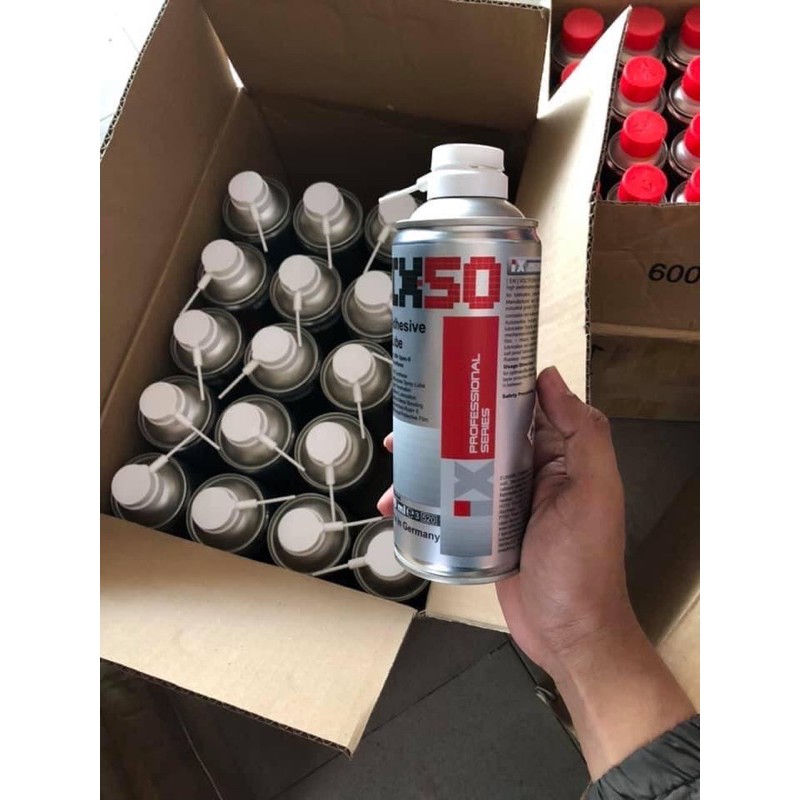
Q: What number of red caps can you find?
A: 10